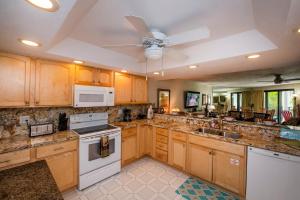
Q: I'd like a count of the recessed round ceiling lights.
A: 8